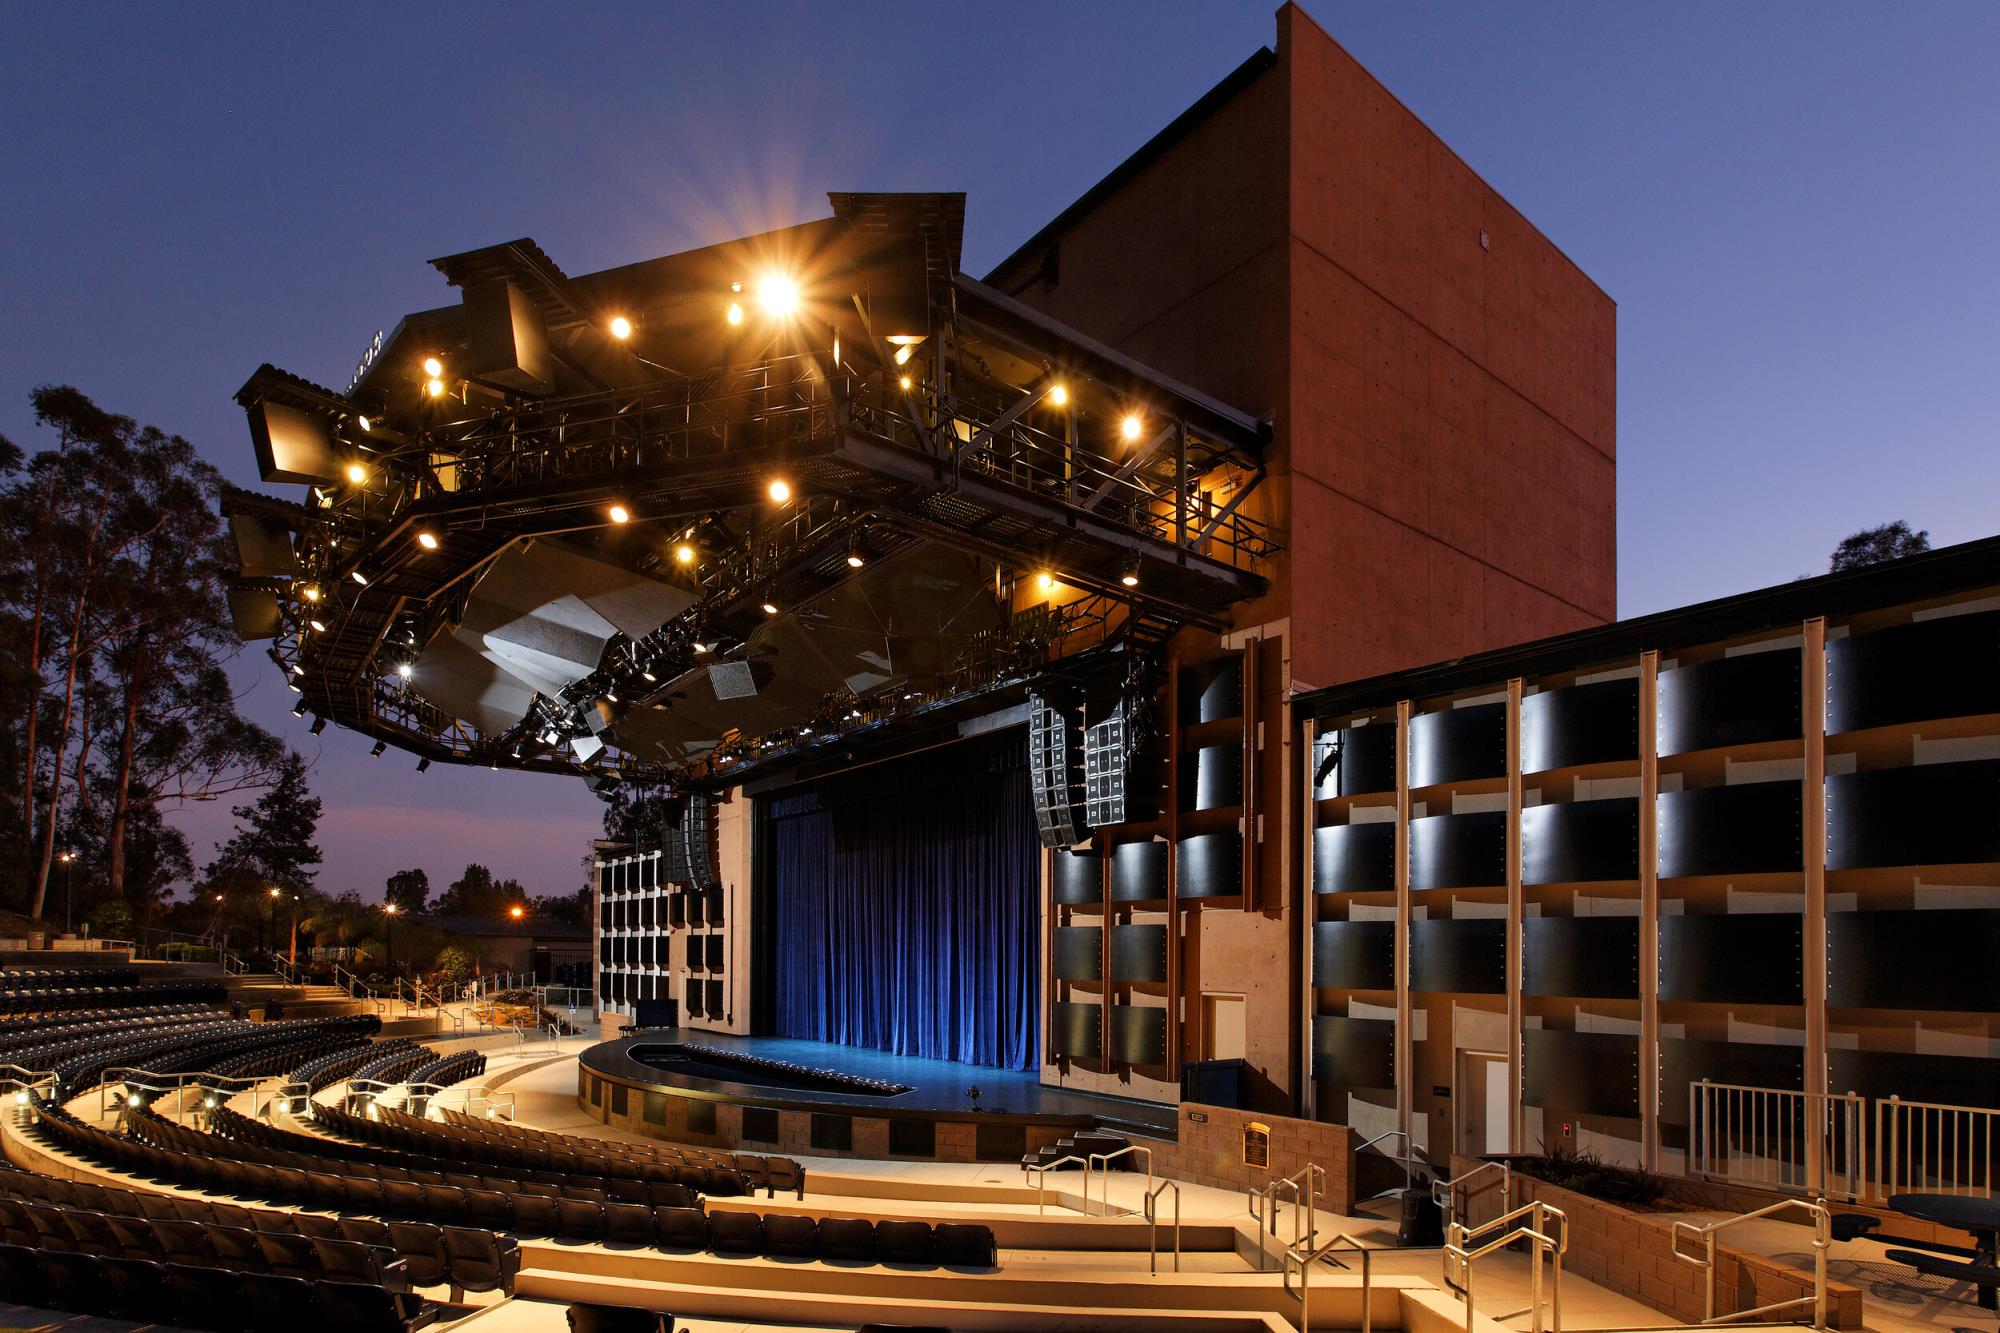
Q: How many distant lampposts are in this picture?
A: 6